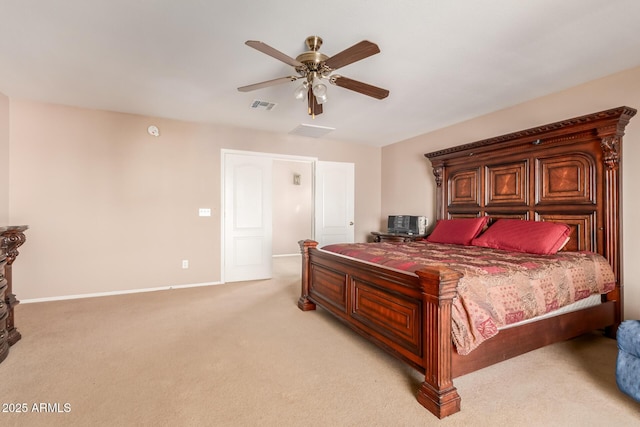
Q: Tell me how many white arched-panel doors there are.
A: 2